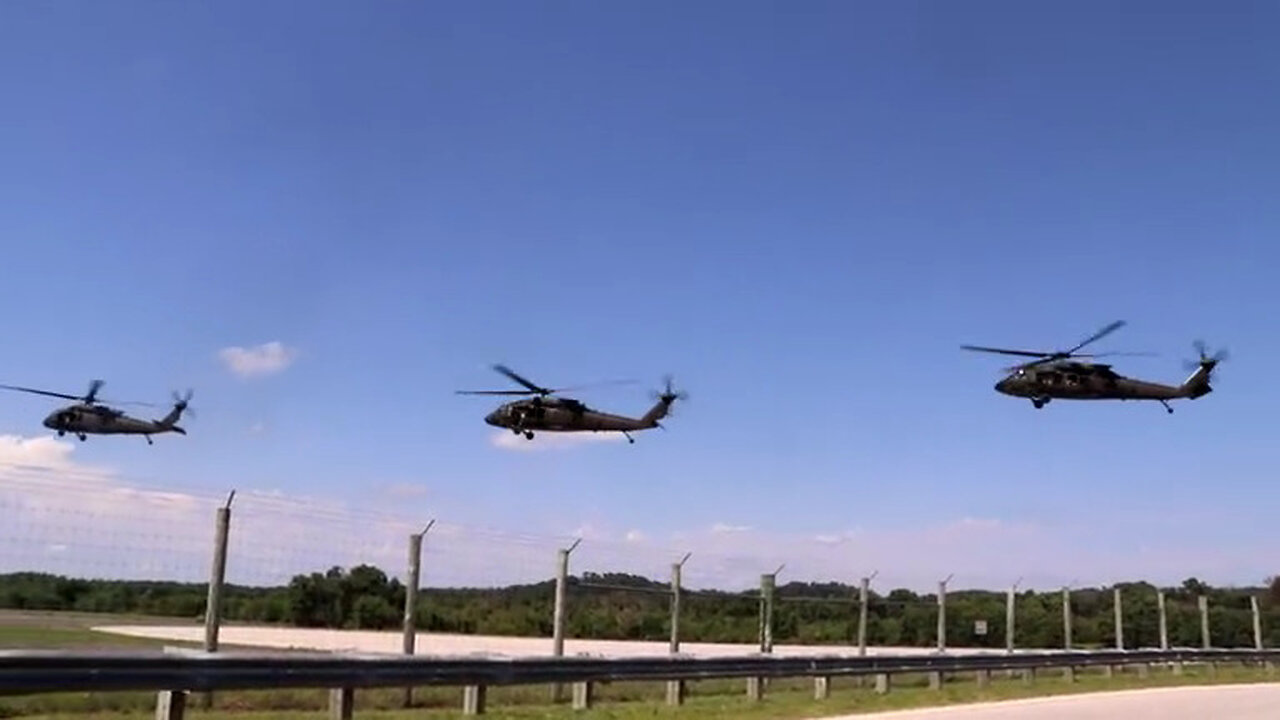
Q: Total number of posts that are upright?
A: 13